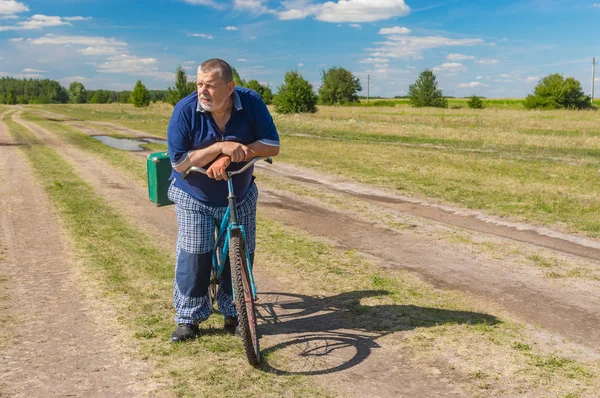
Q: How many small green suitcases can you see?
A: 1